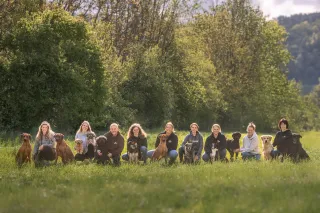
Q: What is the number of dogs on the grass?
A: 12